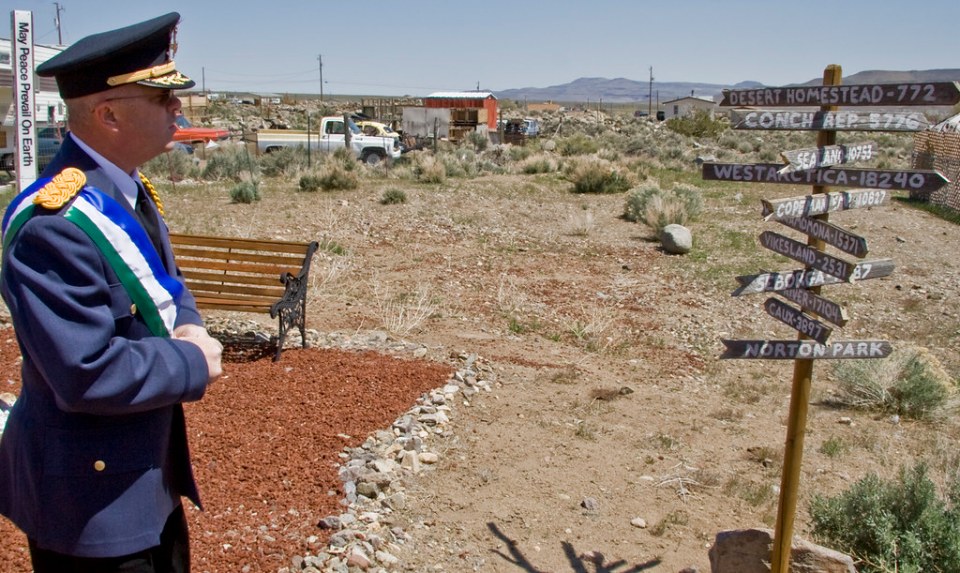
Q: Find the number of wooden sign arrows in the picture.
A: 11